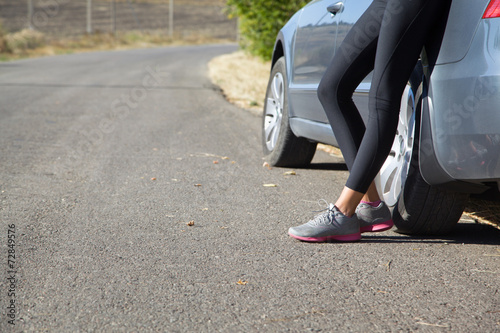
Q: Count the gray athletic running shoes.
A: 2